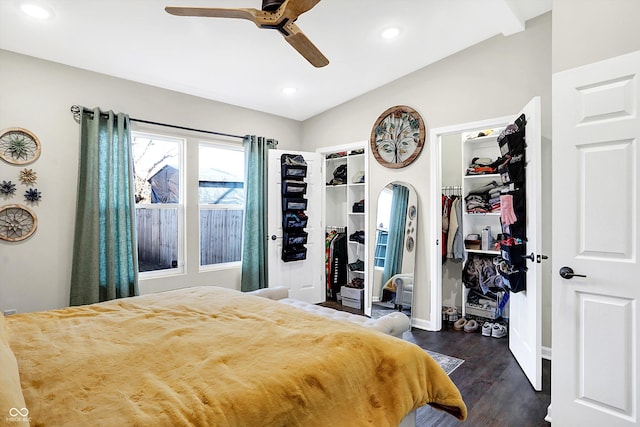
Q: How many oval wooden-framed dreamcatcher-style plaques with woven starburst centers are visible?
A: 2